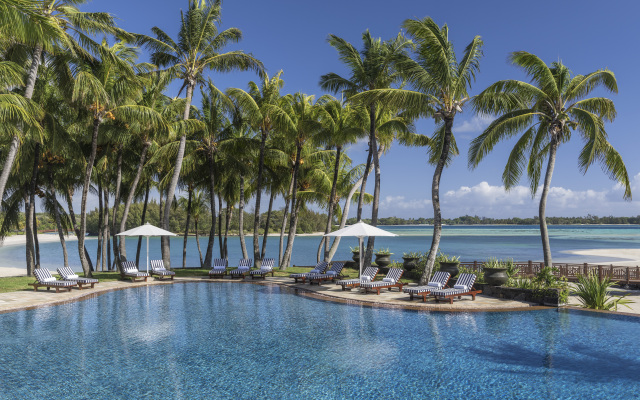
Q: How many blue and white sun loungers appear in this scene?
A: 13